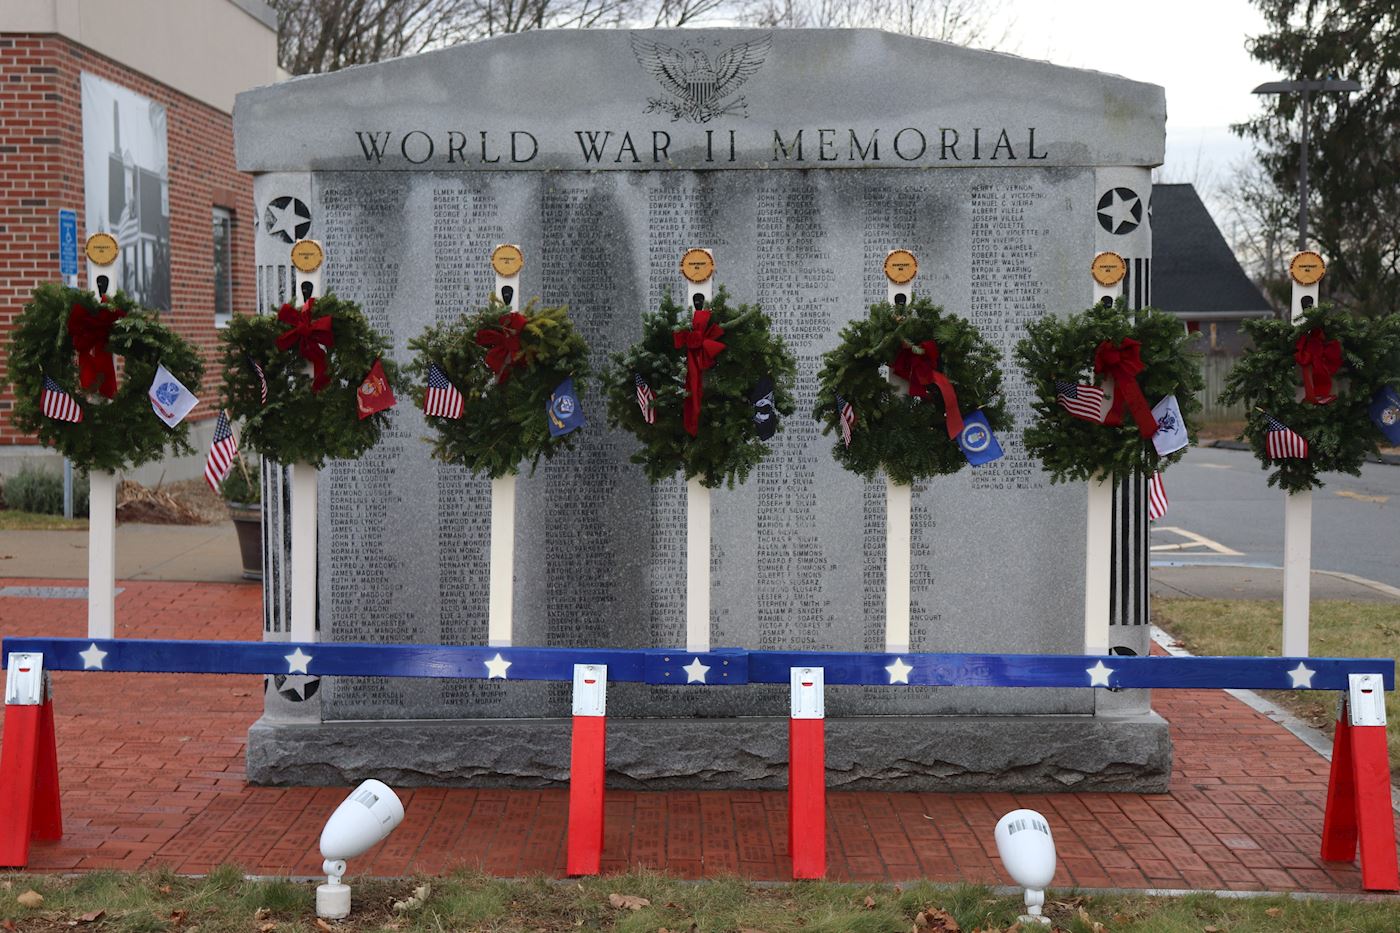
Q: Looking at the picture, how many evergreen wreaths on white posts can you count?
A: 7